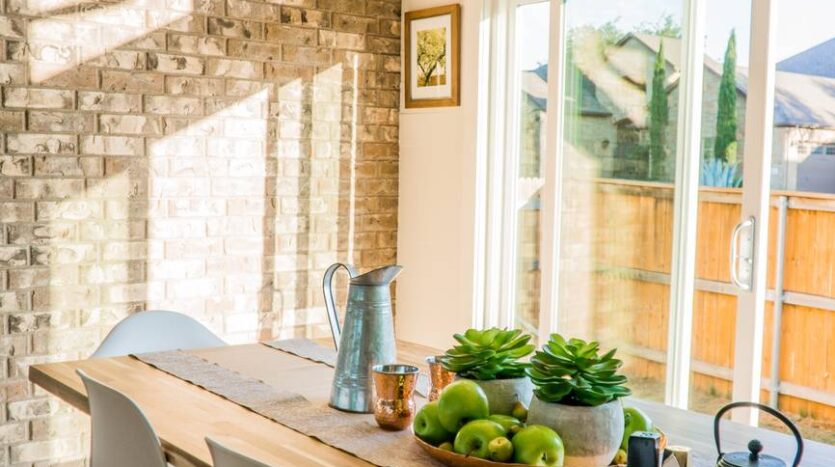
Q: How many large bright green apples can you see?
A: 6